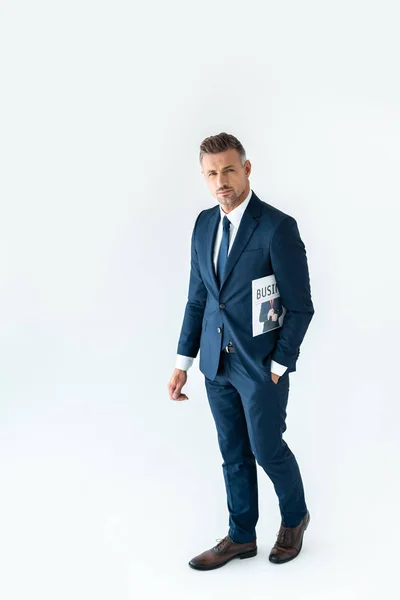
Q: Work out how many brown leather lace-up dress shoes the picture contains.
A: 2